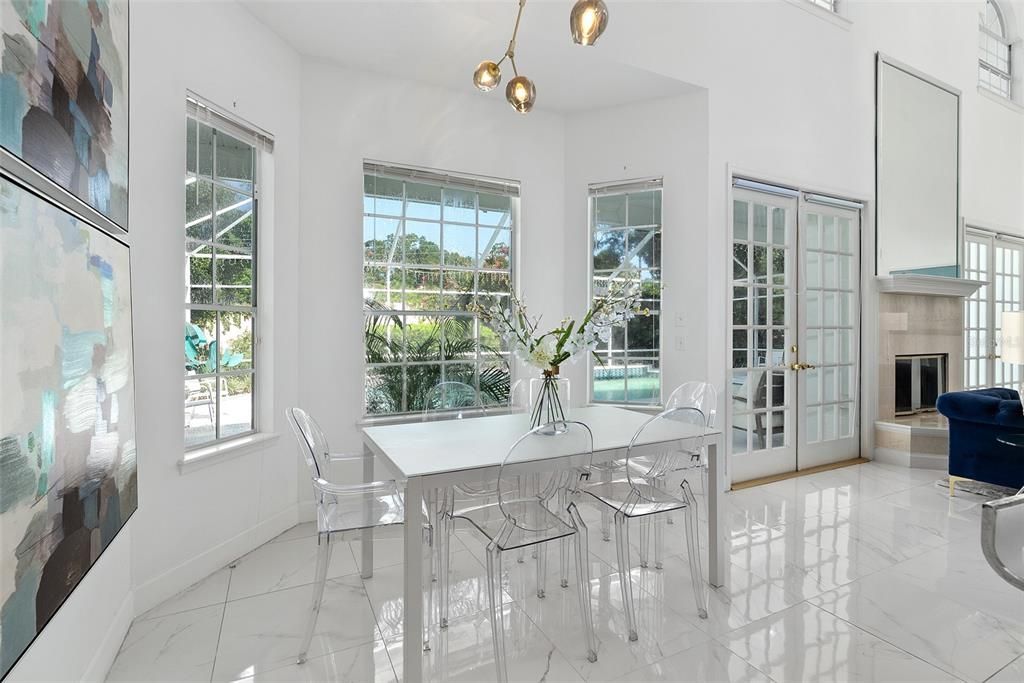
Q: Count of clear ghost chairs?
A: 6